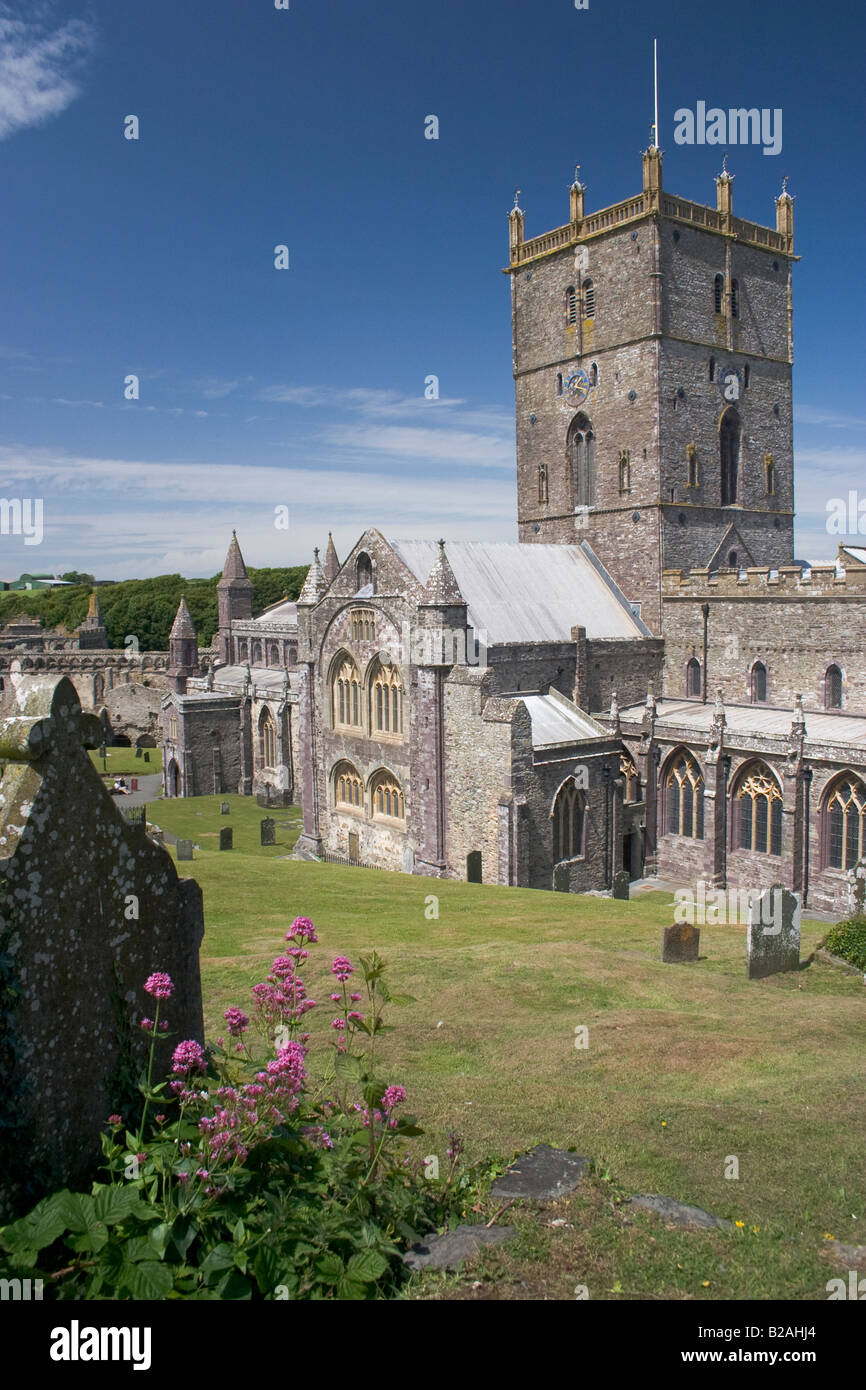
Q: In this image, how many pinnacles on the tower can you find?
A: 5